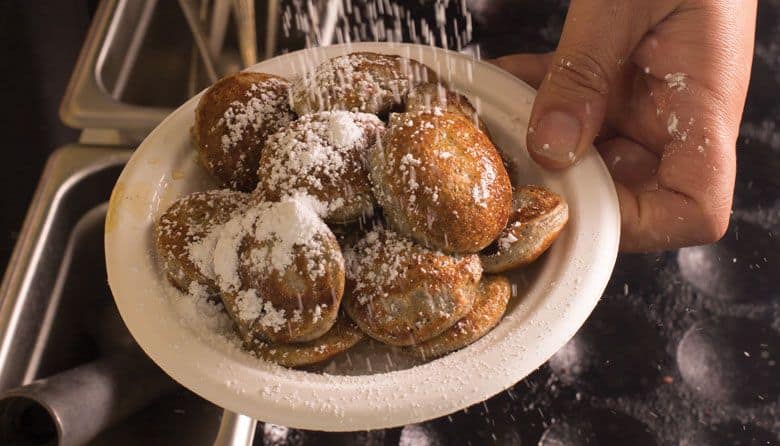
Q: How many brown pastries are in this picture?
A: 11